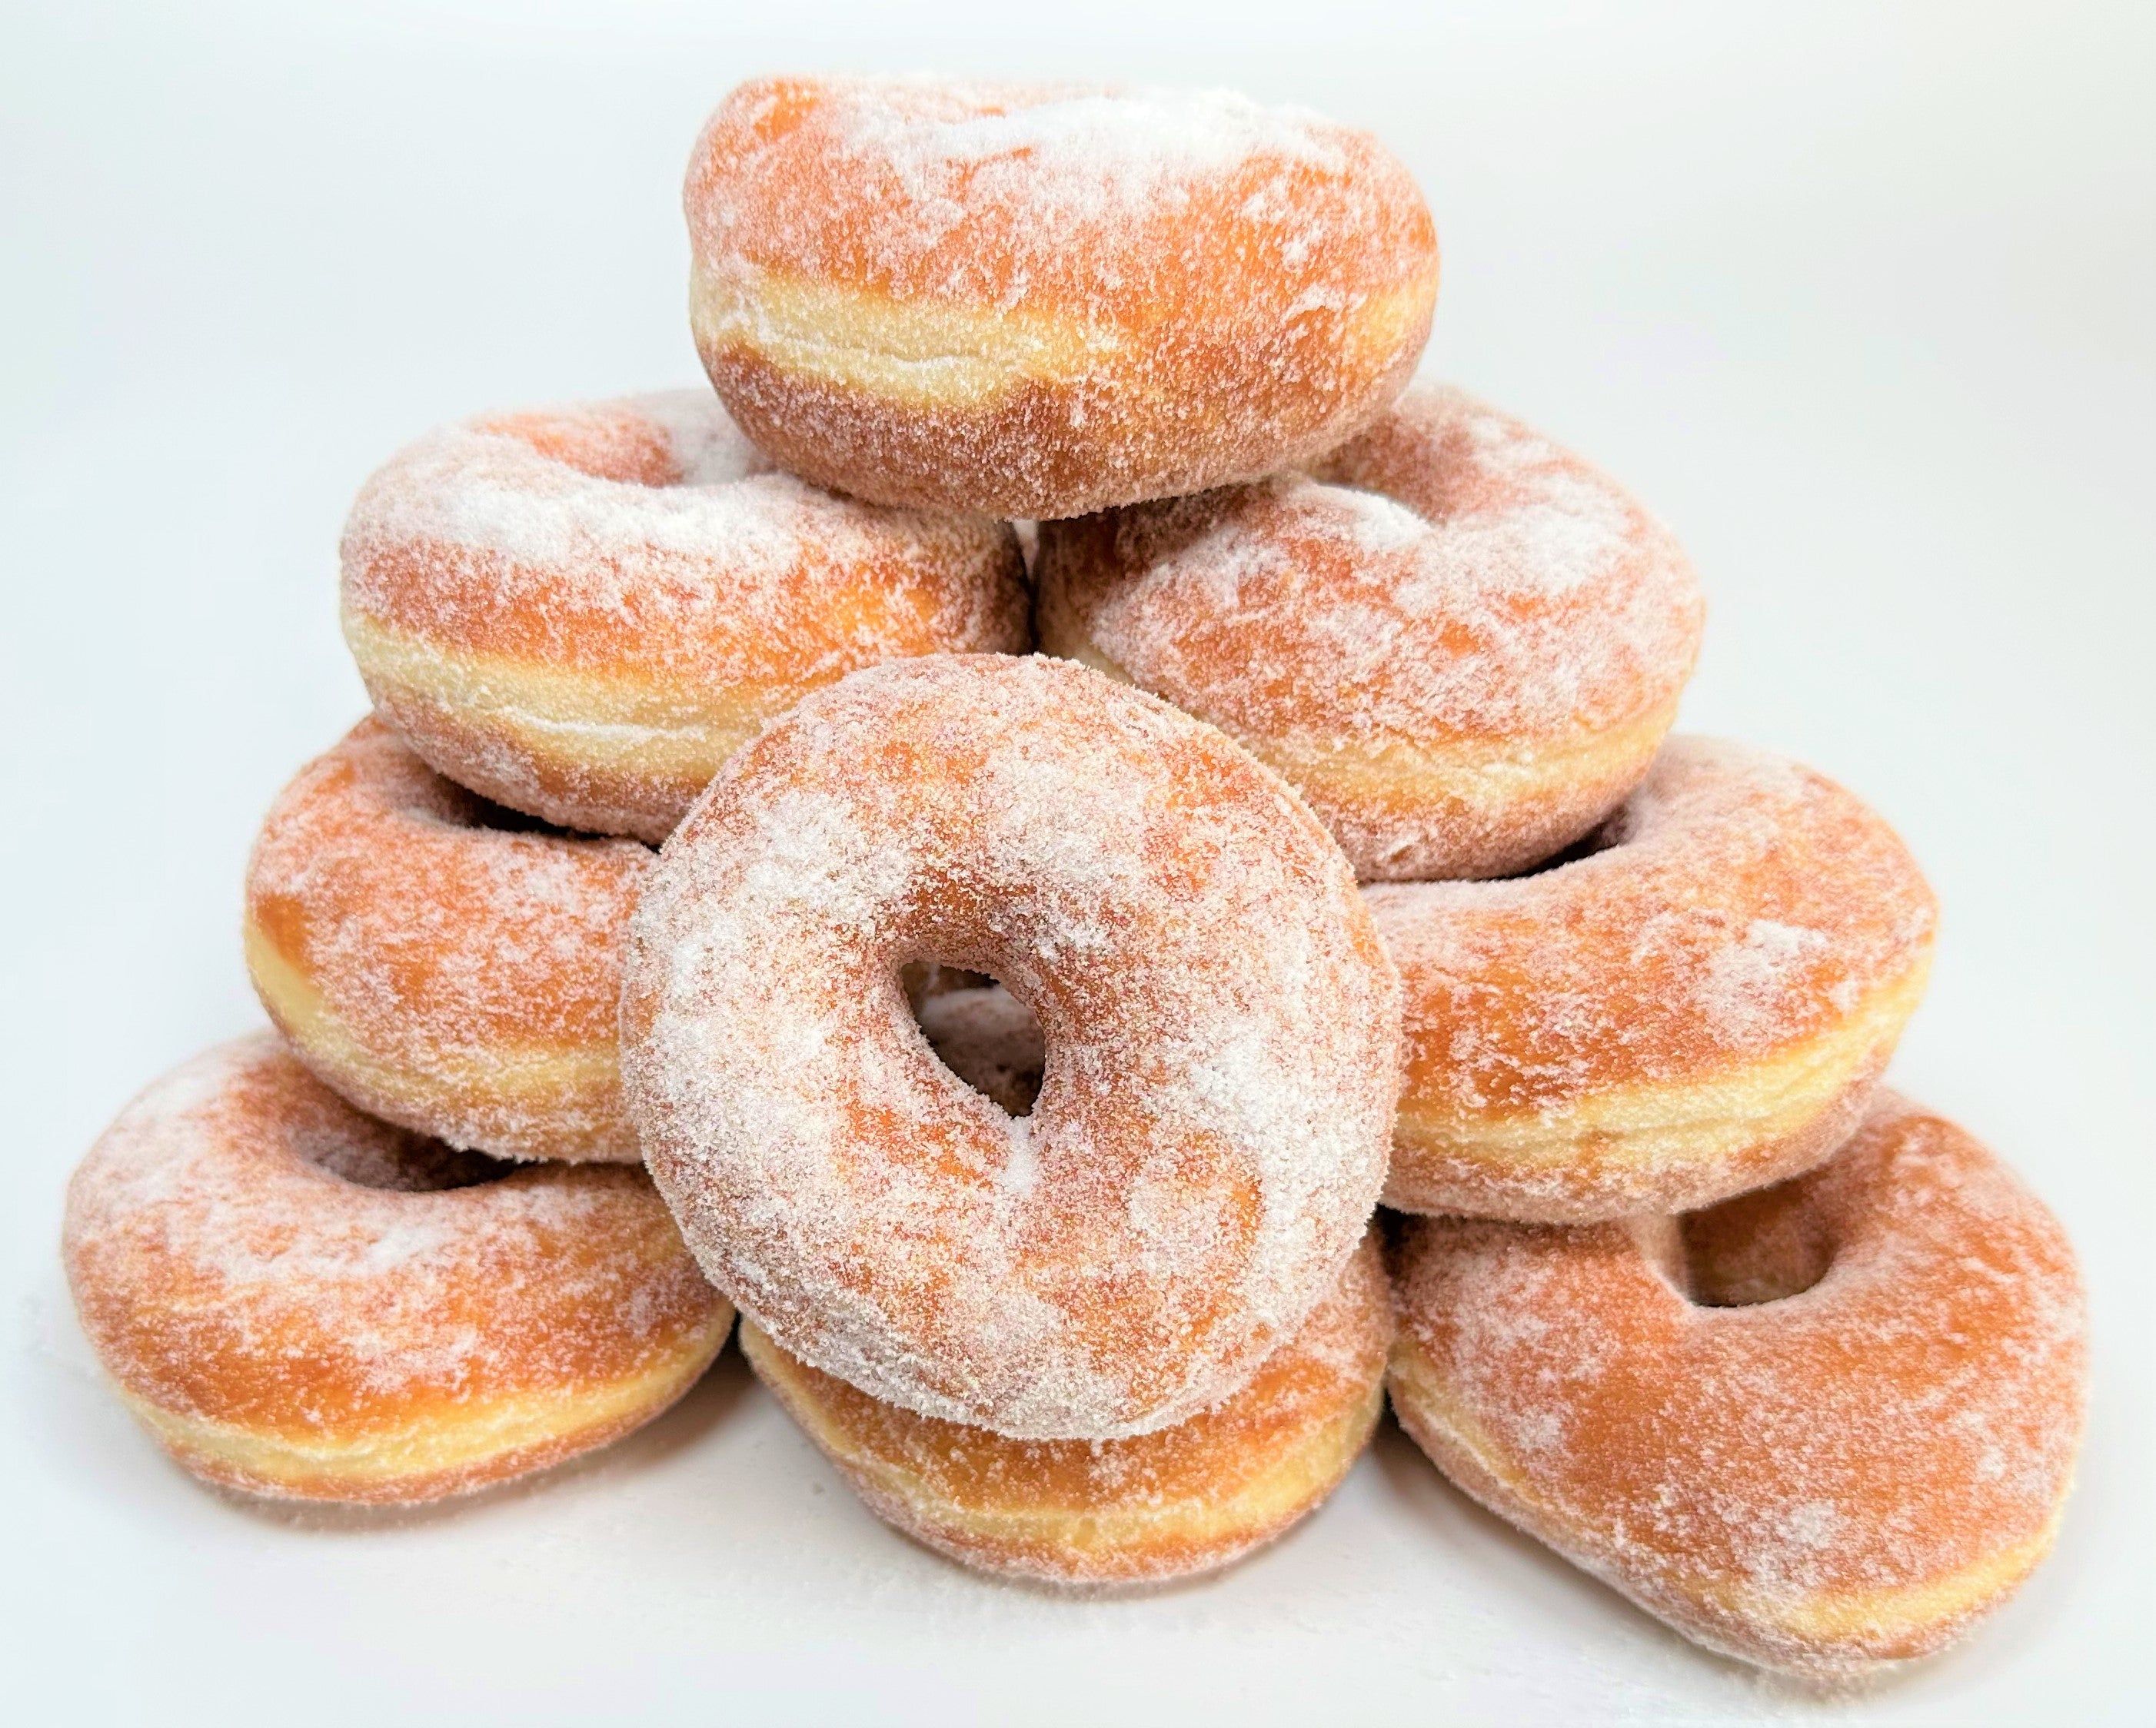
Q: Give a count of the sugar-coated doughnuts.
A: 9